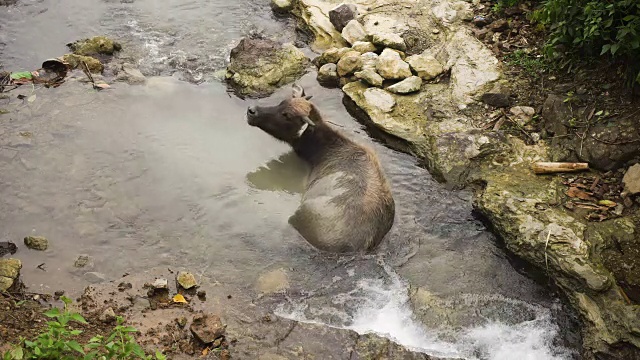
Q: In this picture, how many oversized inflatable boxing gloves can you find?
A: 0